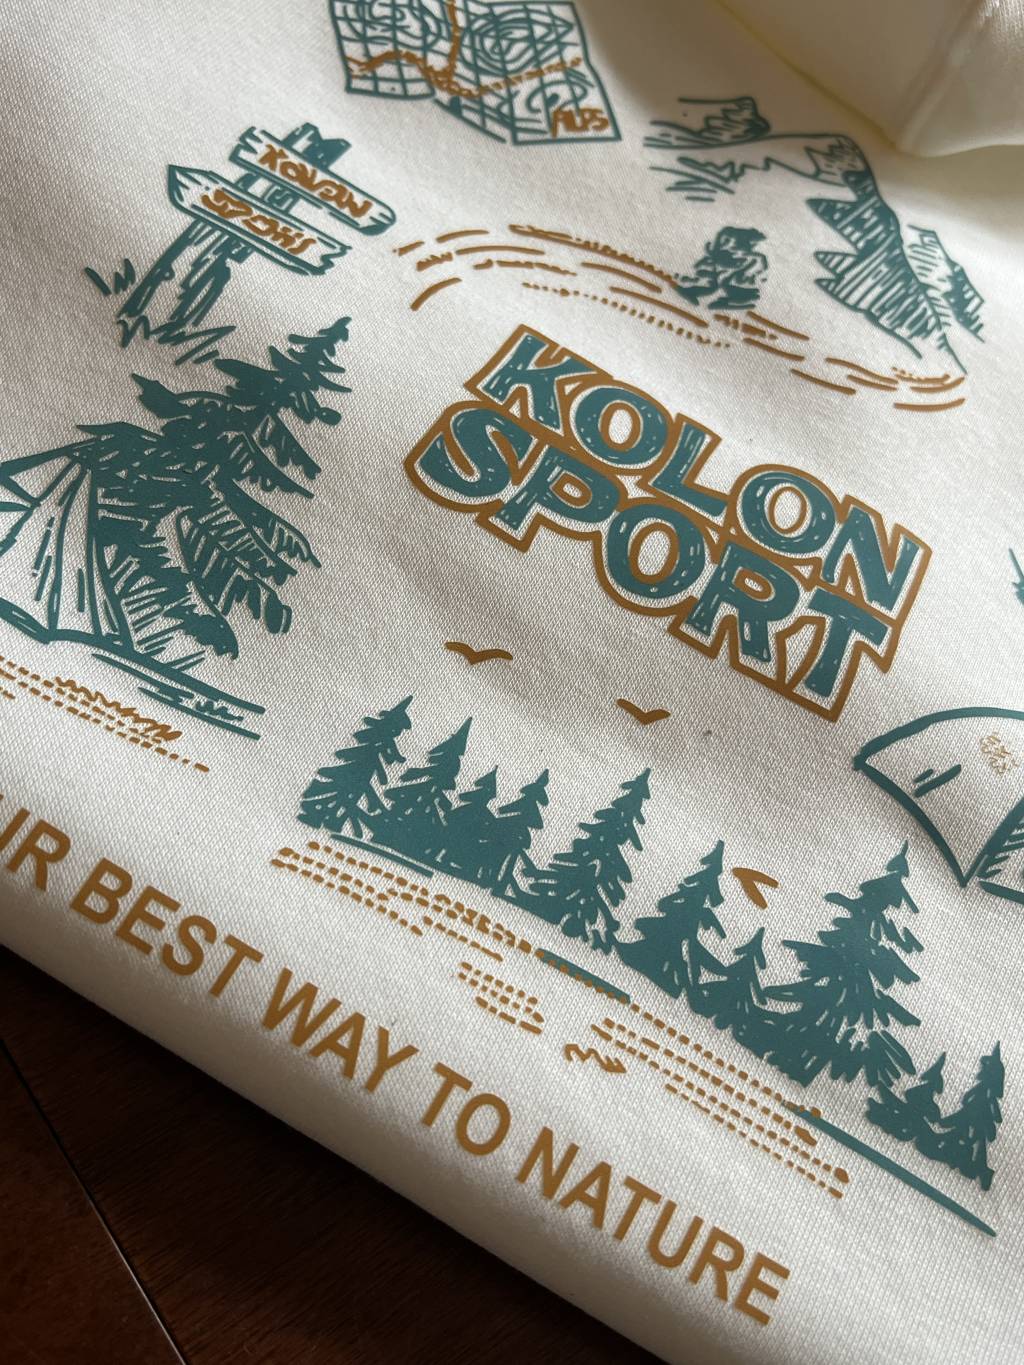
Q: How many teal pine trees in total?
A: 11